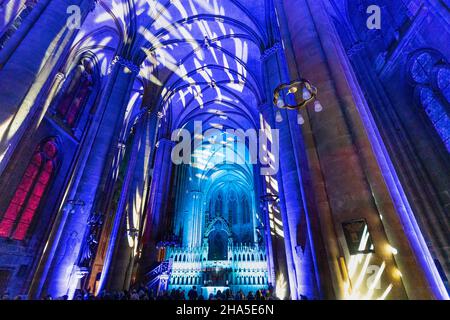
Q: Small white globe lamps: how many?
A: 5